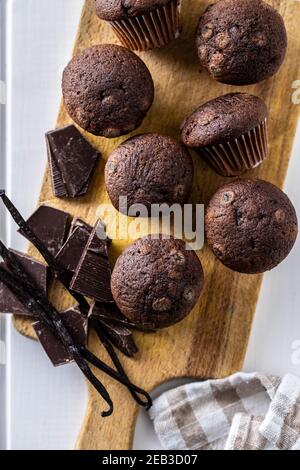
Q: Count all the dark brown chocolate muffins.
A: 7